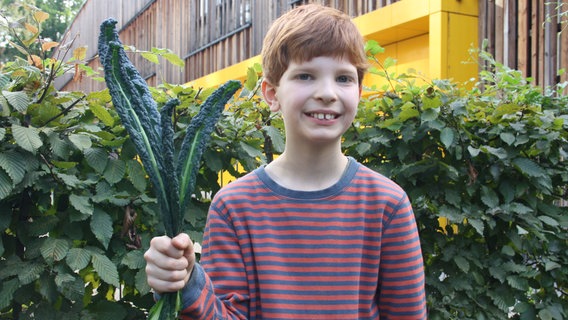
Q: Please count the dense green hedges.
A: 1